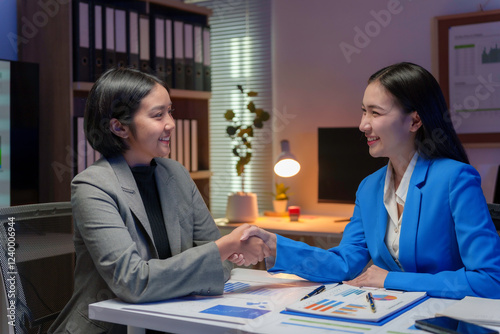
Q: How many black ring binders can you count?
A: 12